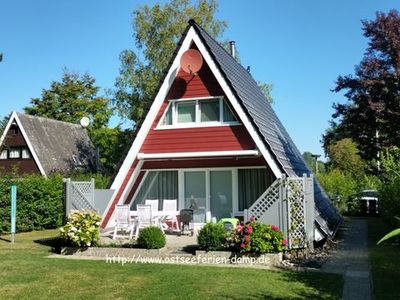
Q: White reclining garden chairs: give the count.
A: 4